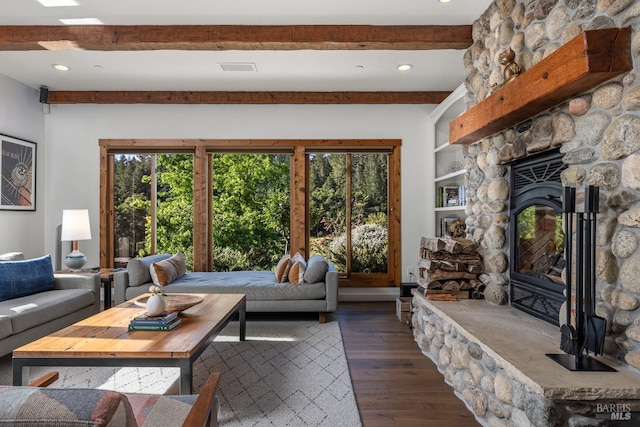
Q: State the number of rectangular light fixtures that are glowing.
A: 2